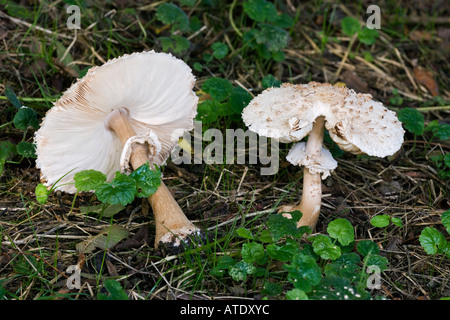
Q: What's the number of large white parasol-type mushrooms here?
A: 2